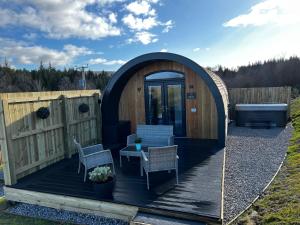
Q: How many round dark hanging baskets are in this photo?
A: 2